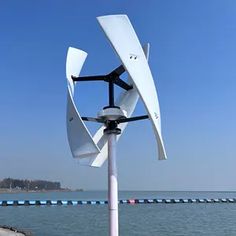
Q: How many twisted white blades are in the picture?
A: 3